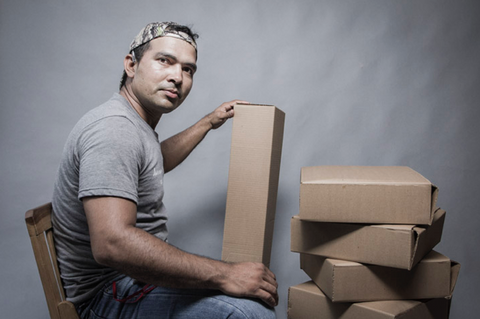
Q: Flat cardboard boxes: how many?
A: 4